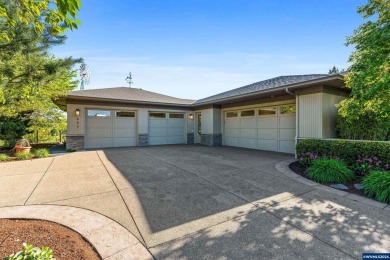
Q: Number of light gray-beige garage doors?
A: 3